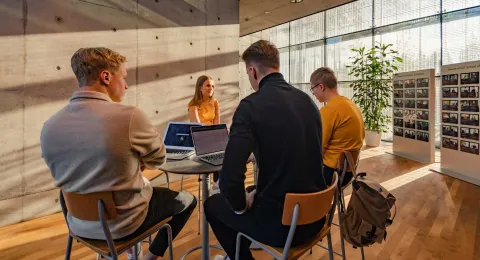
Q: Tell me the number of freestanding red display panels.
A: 0